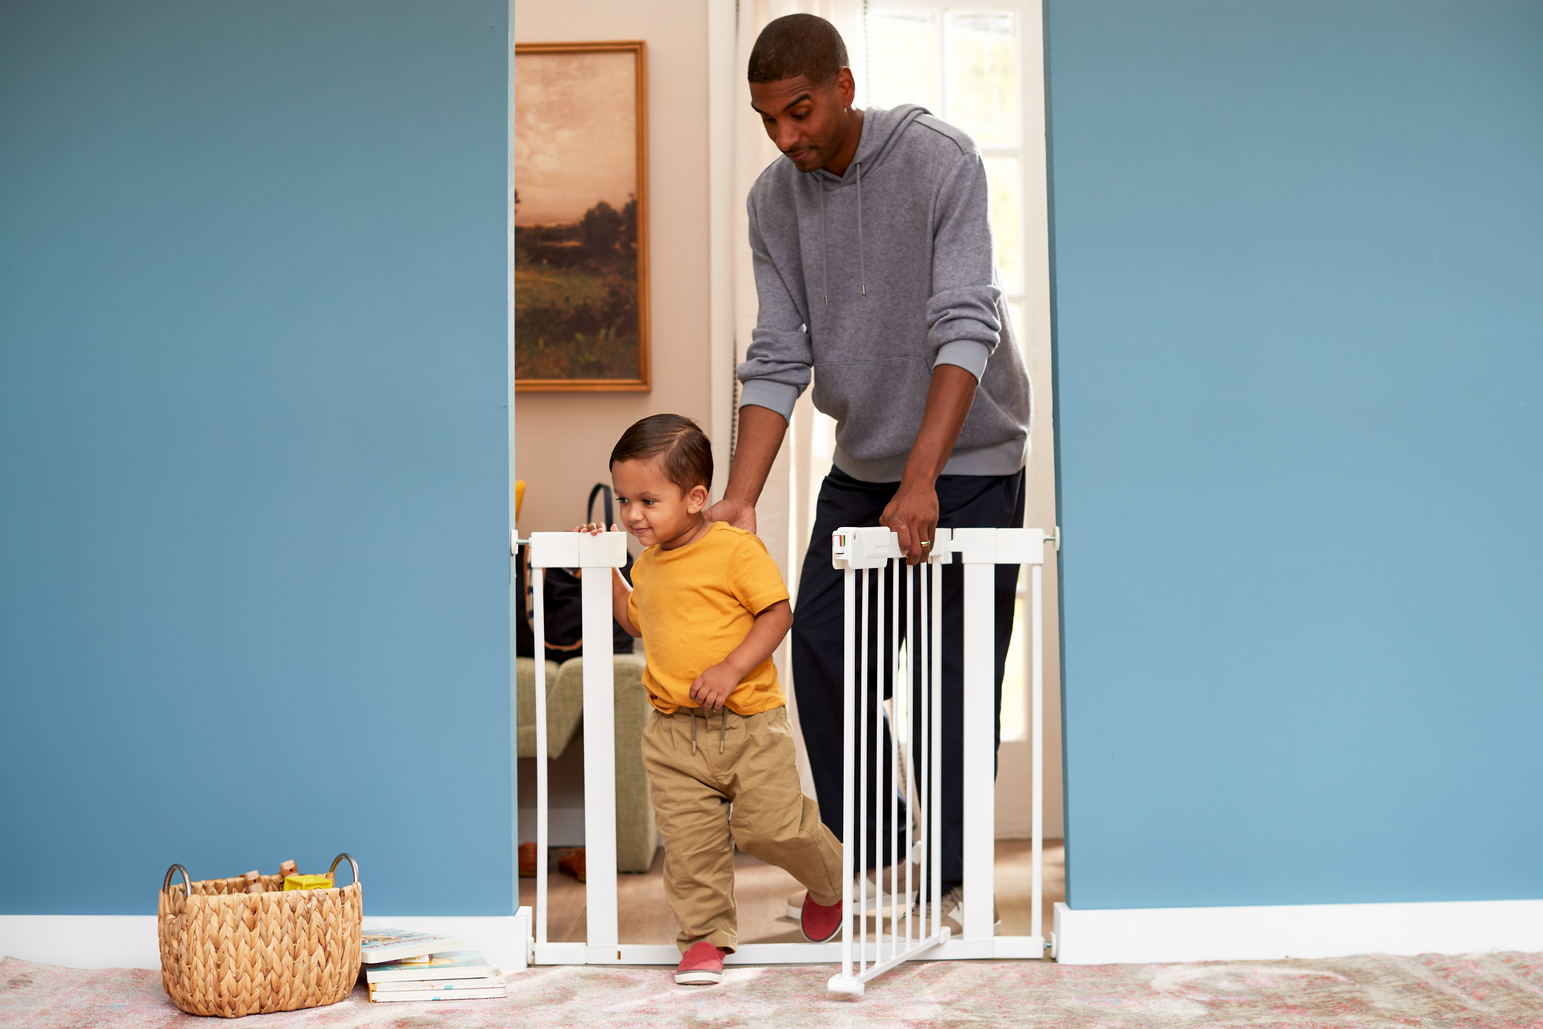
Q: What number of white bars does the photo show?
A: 11